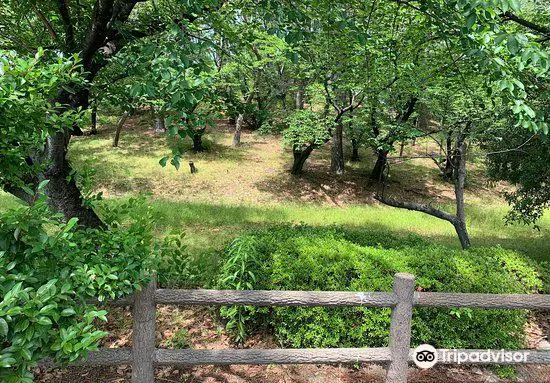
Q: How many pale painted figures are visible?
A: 0